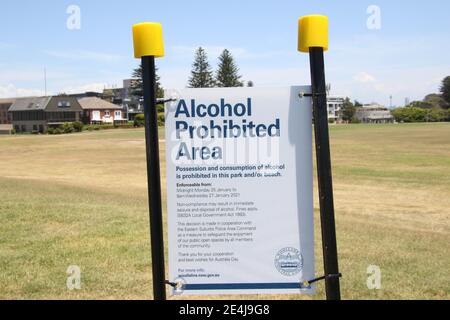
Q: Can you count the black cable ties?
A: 4